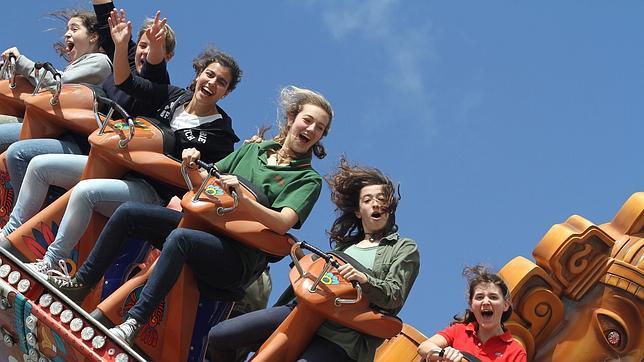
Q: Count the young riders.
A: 6